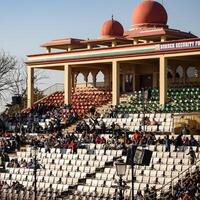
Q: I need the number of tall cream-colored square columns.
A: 4